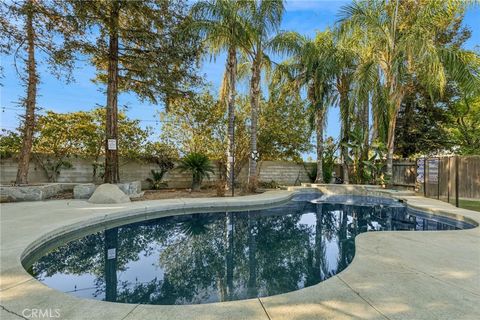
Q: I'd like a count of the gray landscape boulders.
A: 1